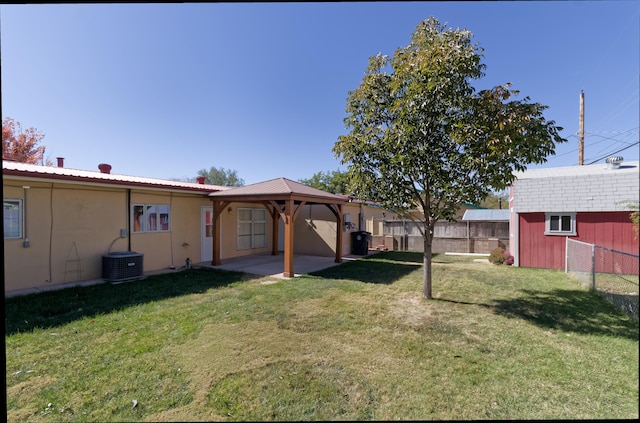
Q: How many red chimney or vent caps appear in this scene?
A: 3